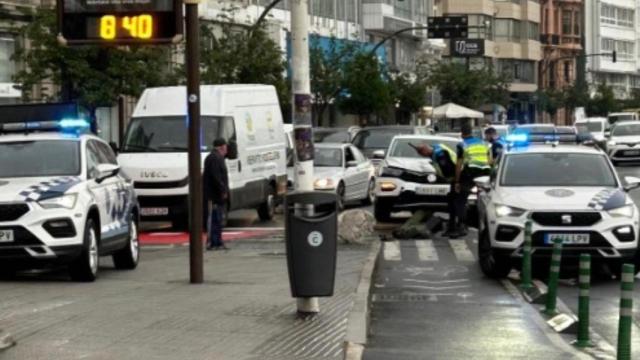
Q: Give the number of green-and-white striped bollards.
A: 4